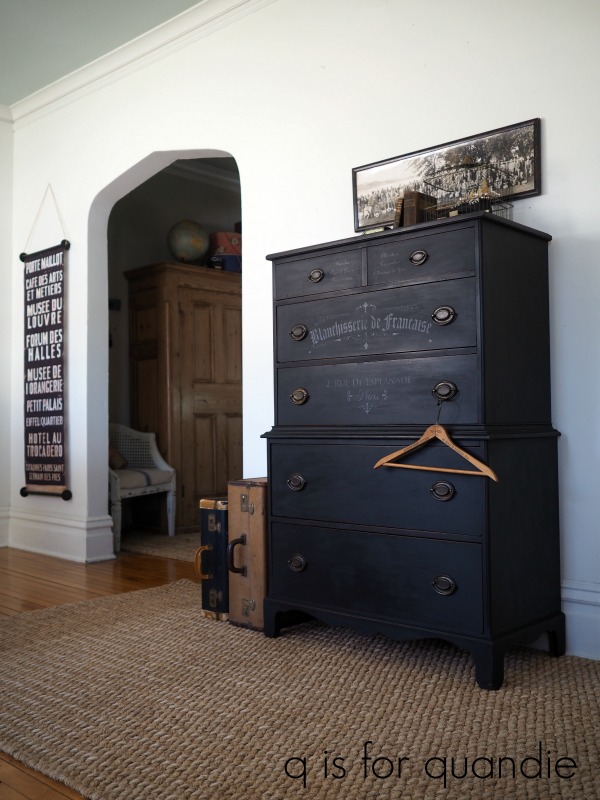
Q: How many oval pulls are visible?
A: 10